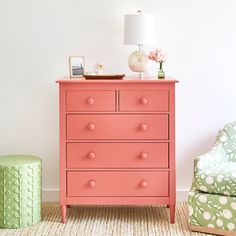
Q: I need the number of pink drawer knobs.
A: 8